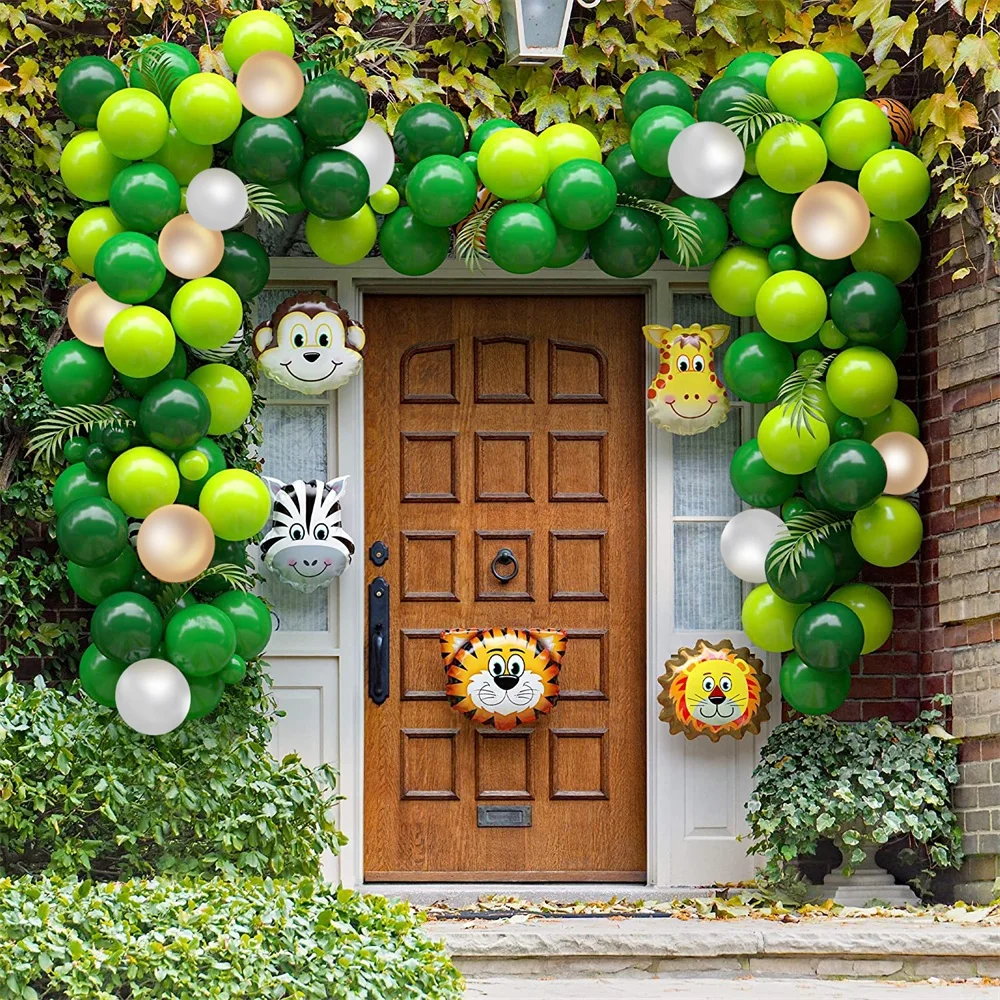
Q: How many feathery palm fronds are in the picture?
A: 10